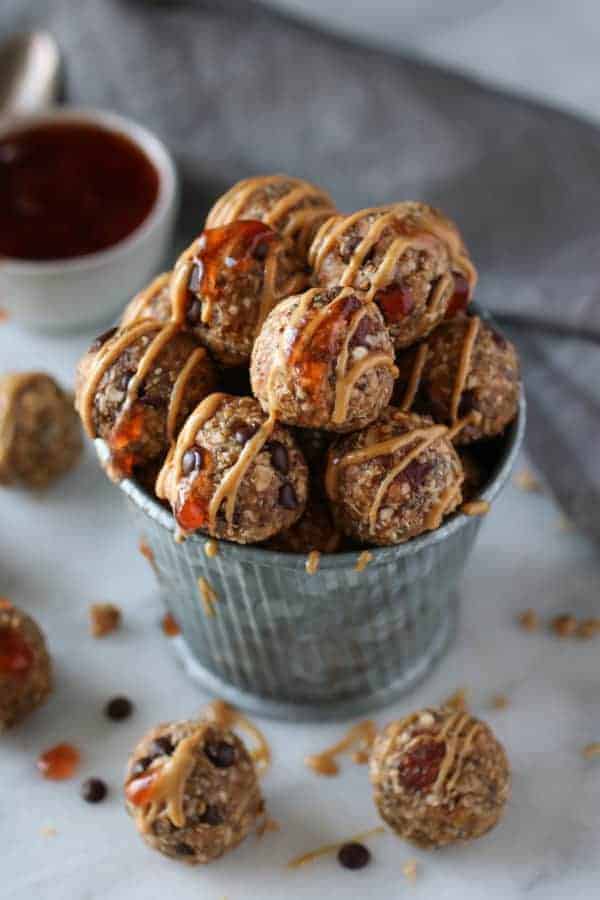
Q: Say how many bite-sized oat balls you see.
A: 13